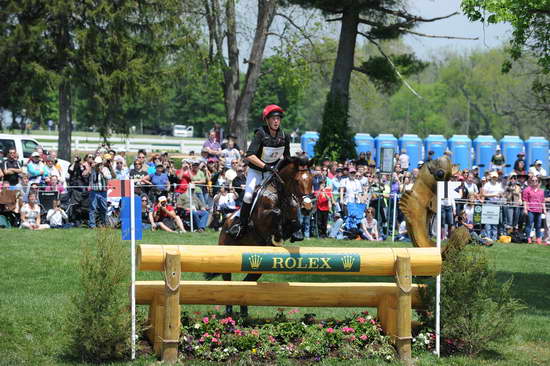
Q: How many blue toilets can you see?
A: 9